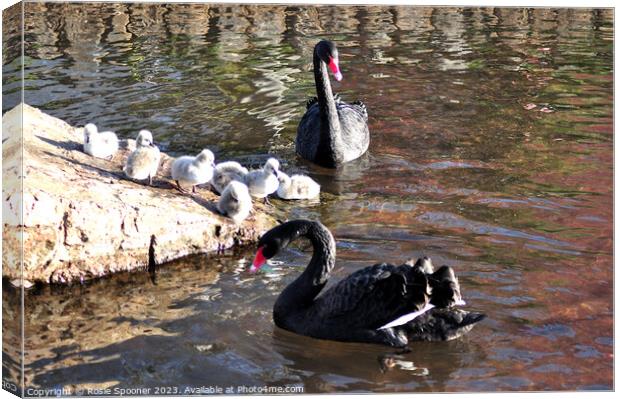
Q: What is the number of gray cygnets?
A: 7